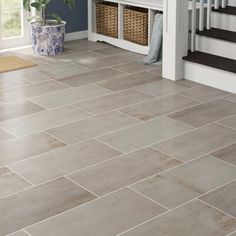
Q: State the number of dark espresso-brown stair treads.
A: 3